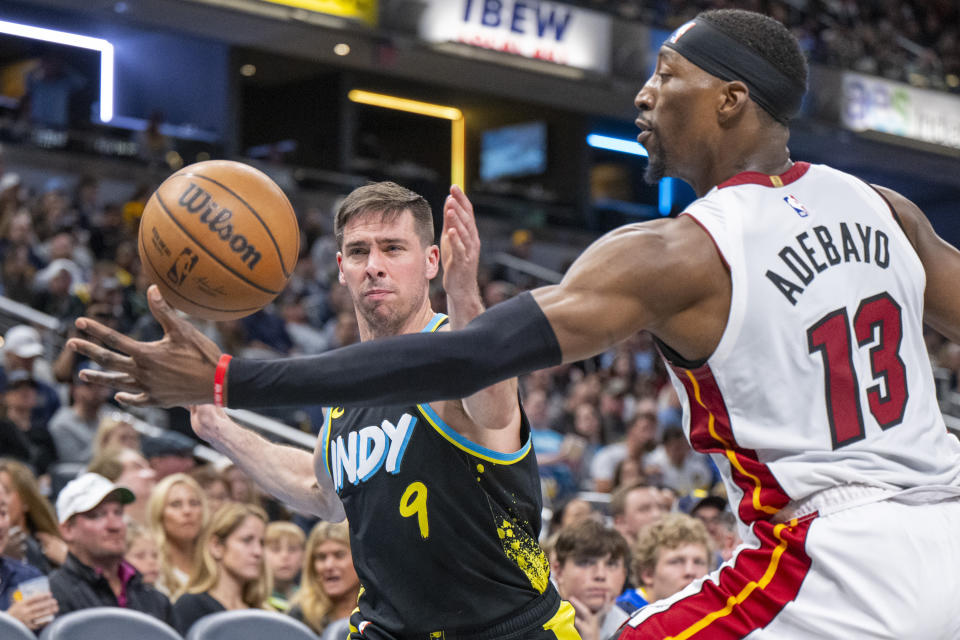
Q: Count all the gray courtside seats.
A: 4